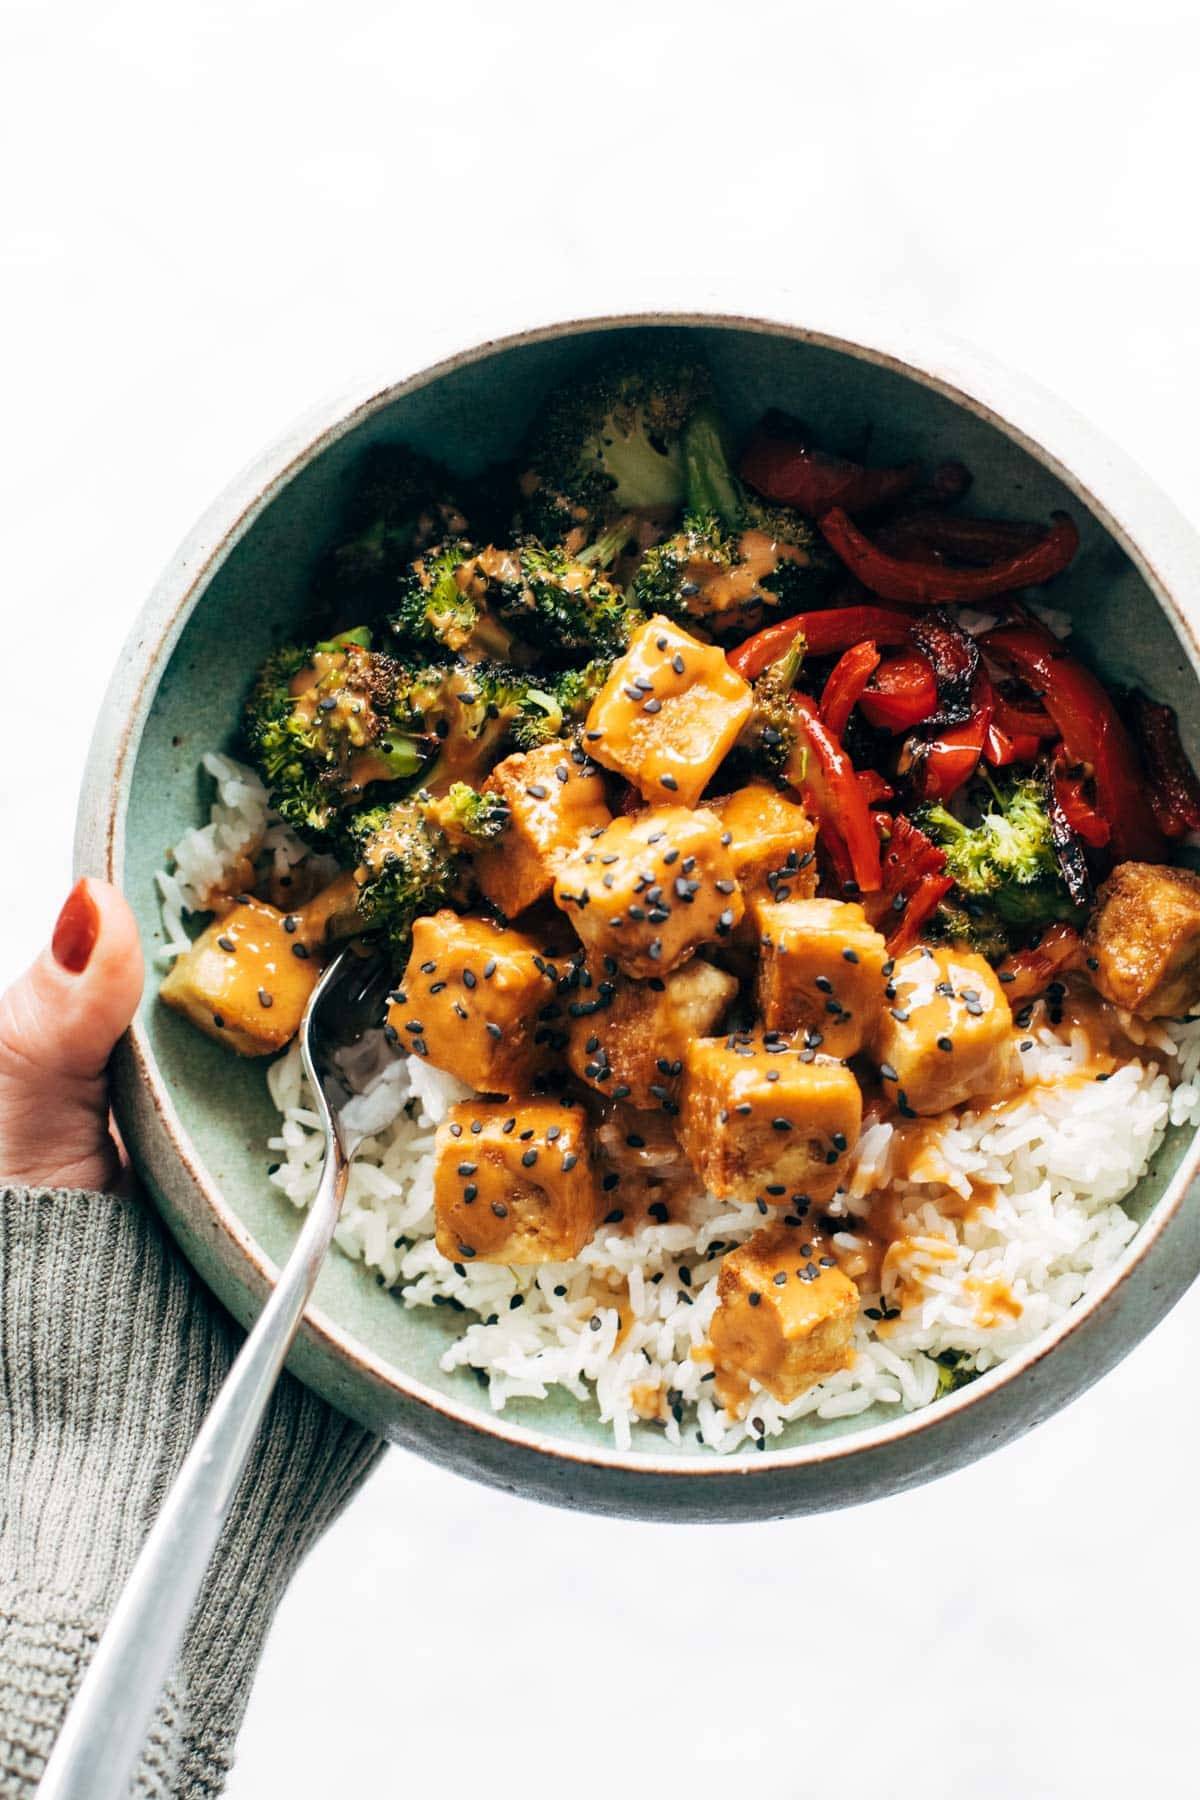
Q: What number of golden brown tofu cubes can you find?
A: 13